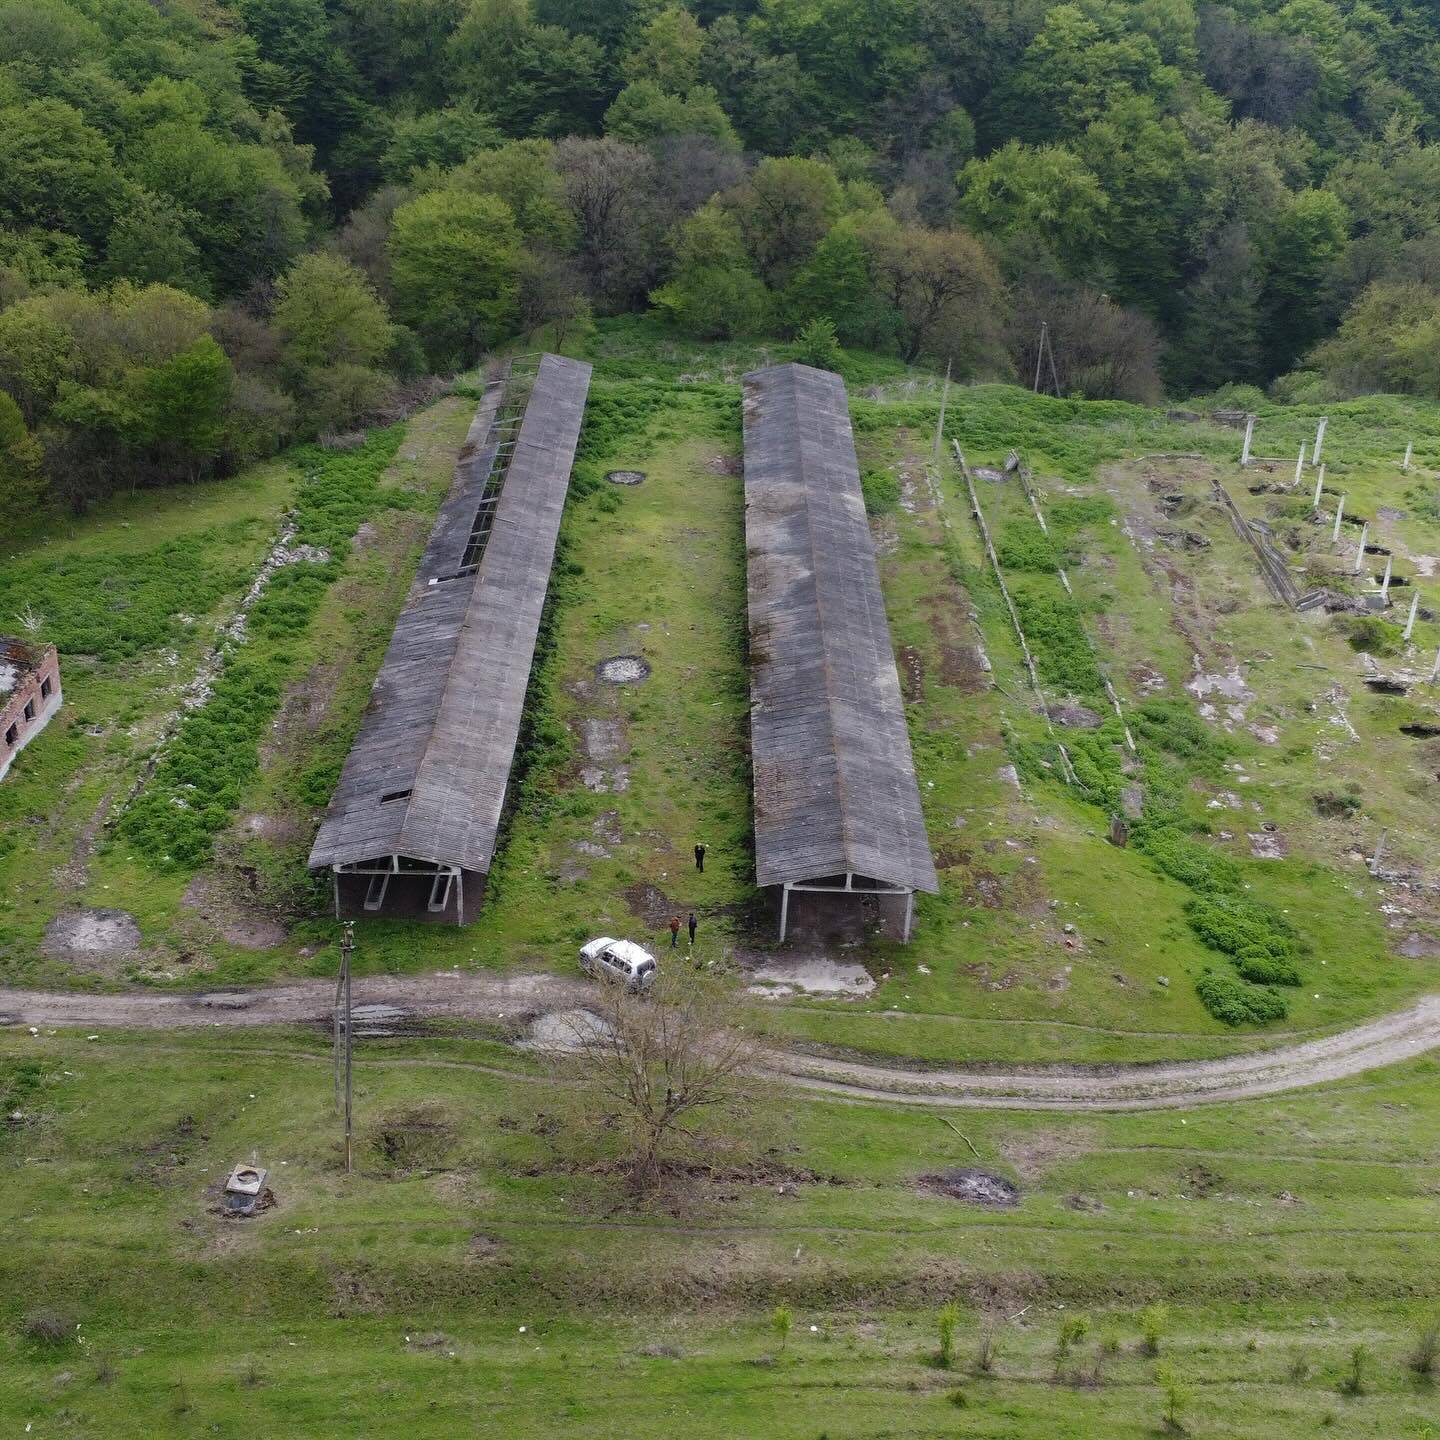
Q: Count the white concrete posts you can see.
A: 11